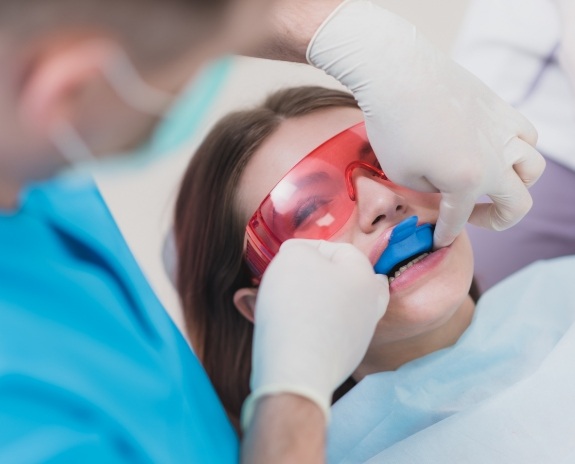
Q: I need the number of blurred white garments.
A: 1